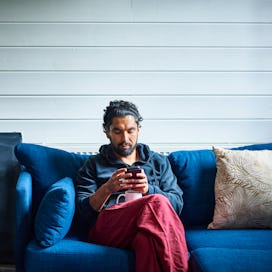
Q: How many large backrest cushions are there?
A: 2